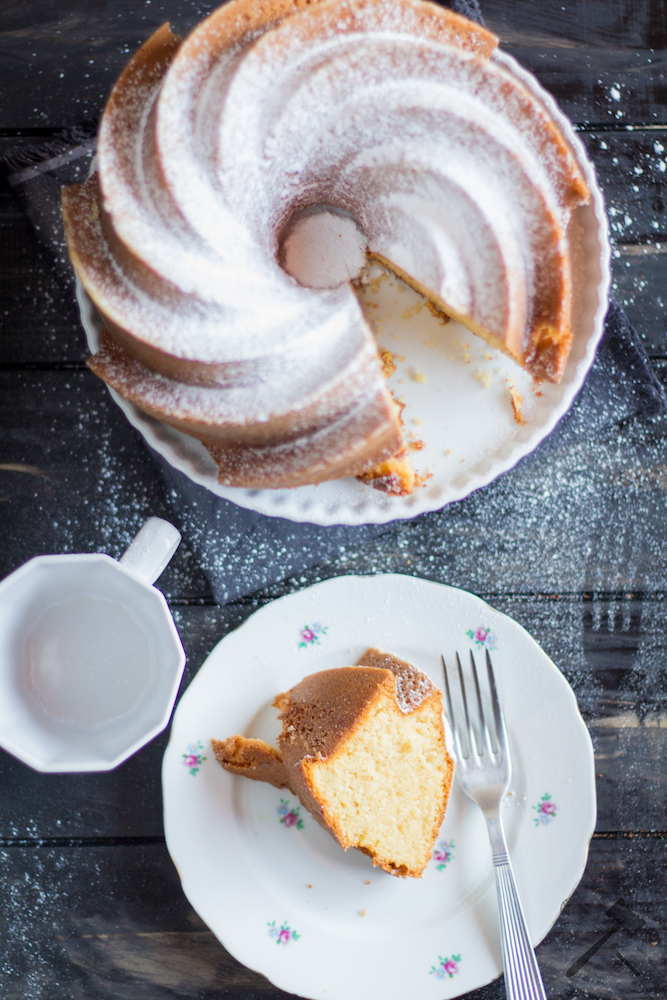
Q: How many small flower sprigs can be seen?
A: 8